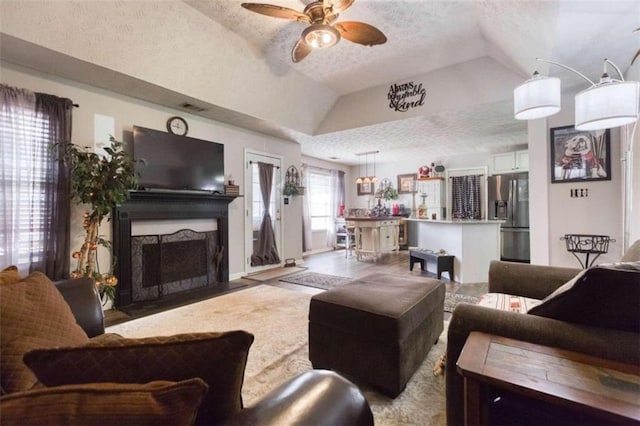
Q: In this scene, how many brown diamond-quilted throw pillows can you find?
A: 2